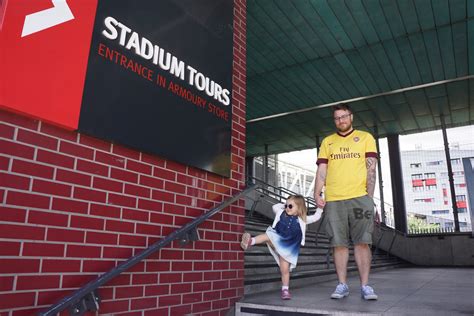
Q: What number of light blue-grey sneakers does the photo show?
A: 2